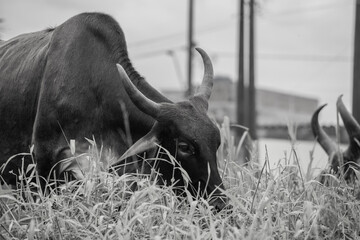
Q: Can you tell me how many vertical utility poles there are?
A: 4